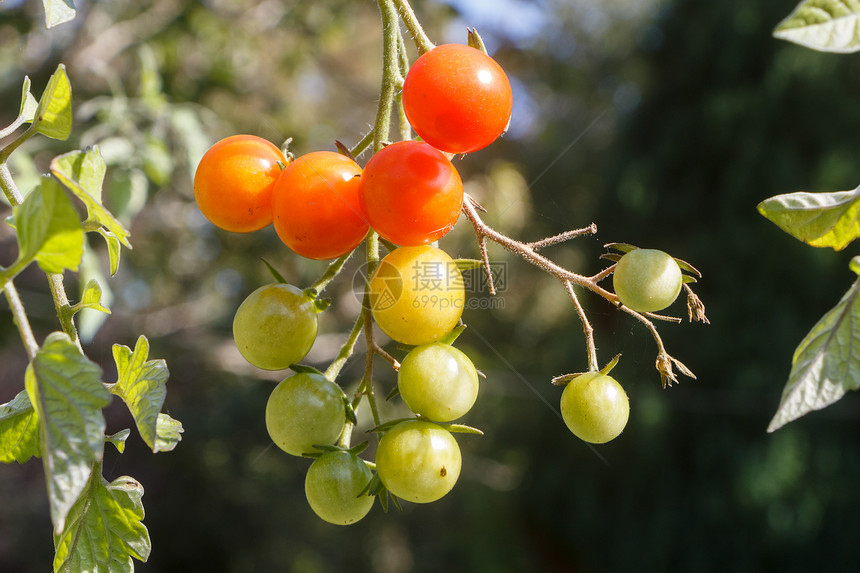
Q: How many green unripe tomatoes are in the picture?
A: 7